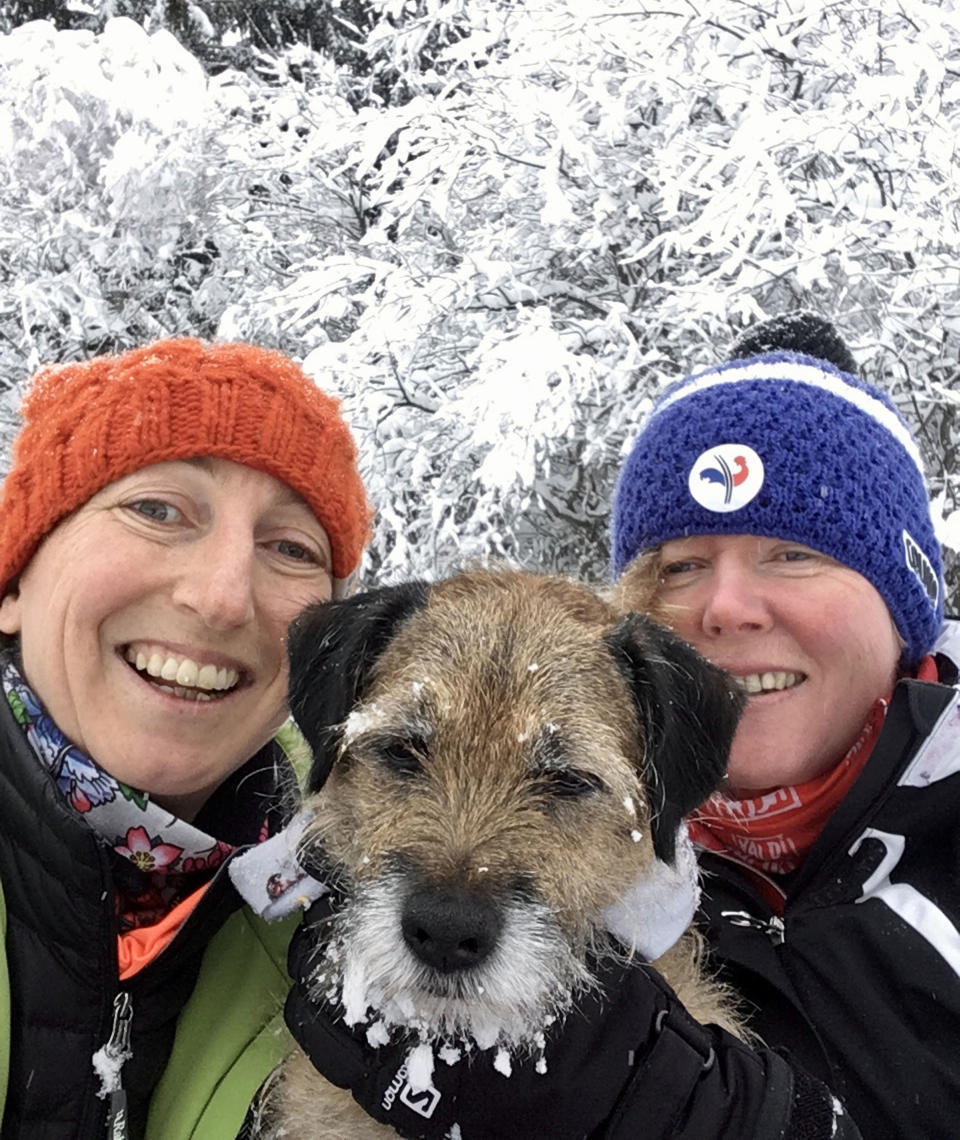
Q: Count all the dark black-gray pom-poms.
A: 1